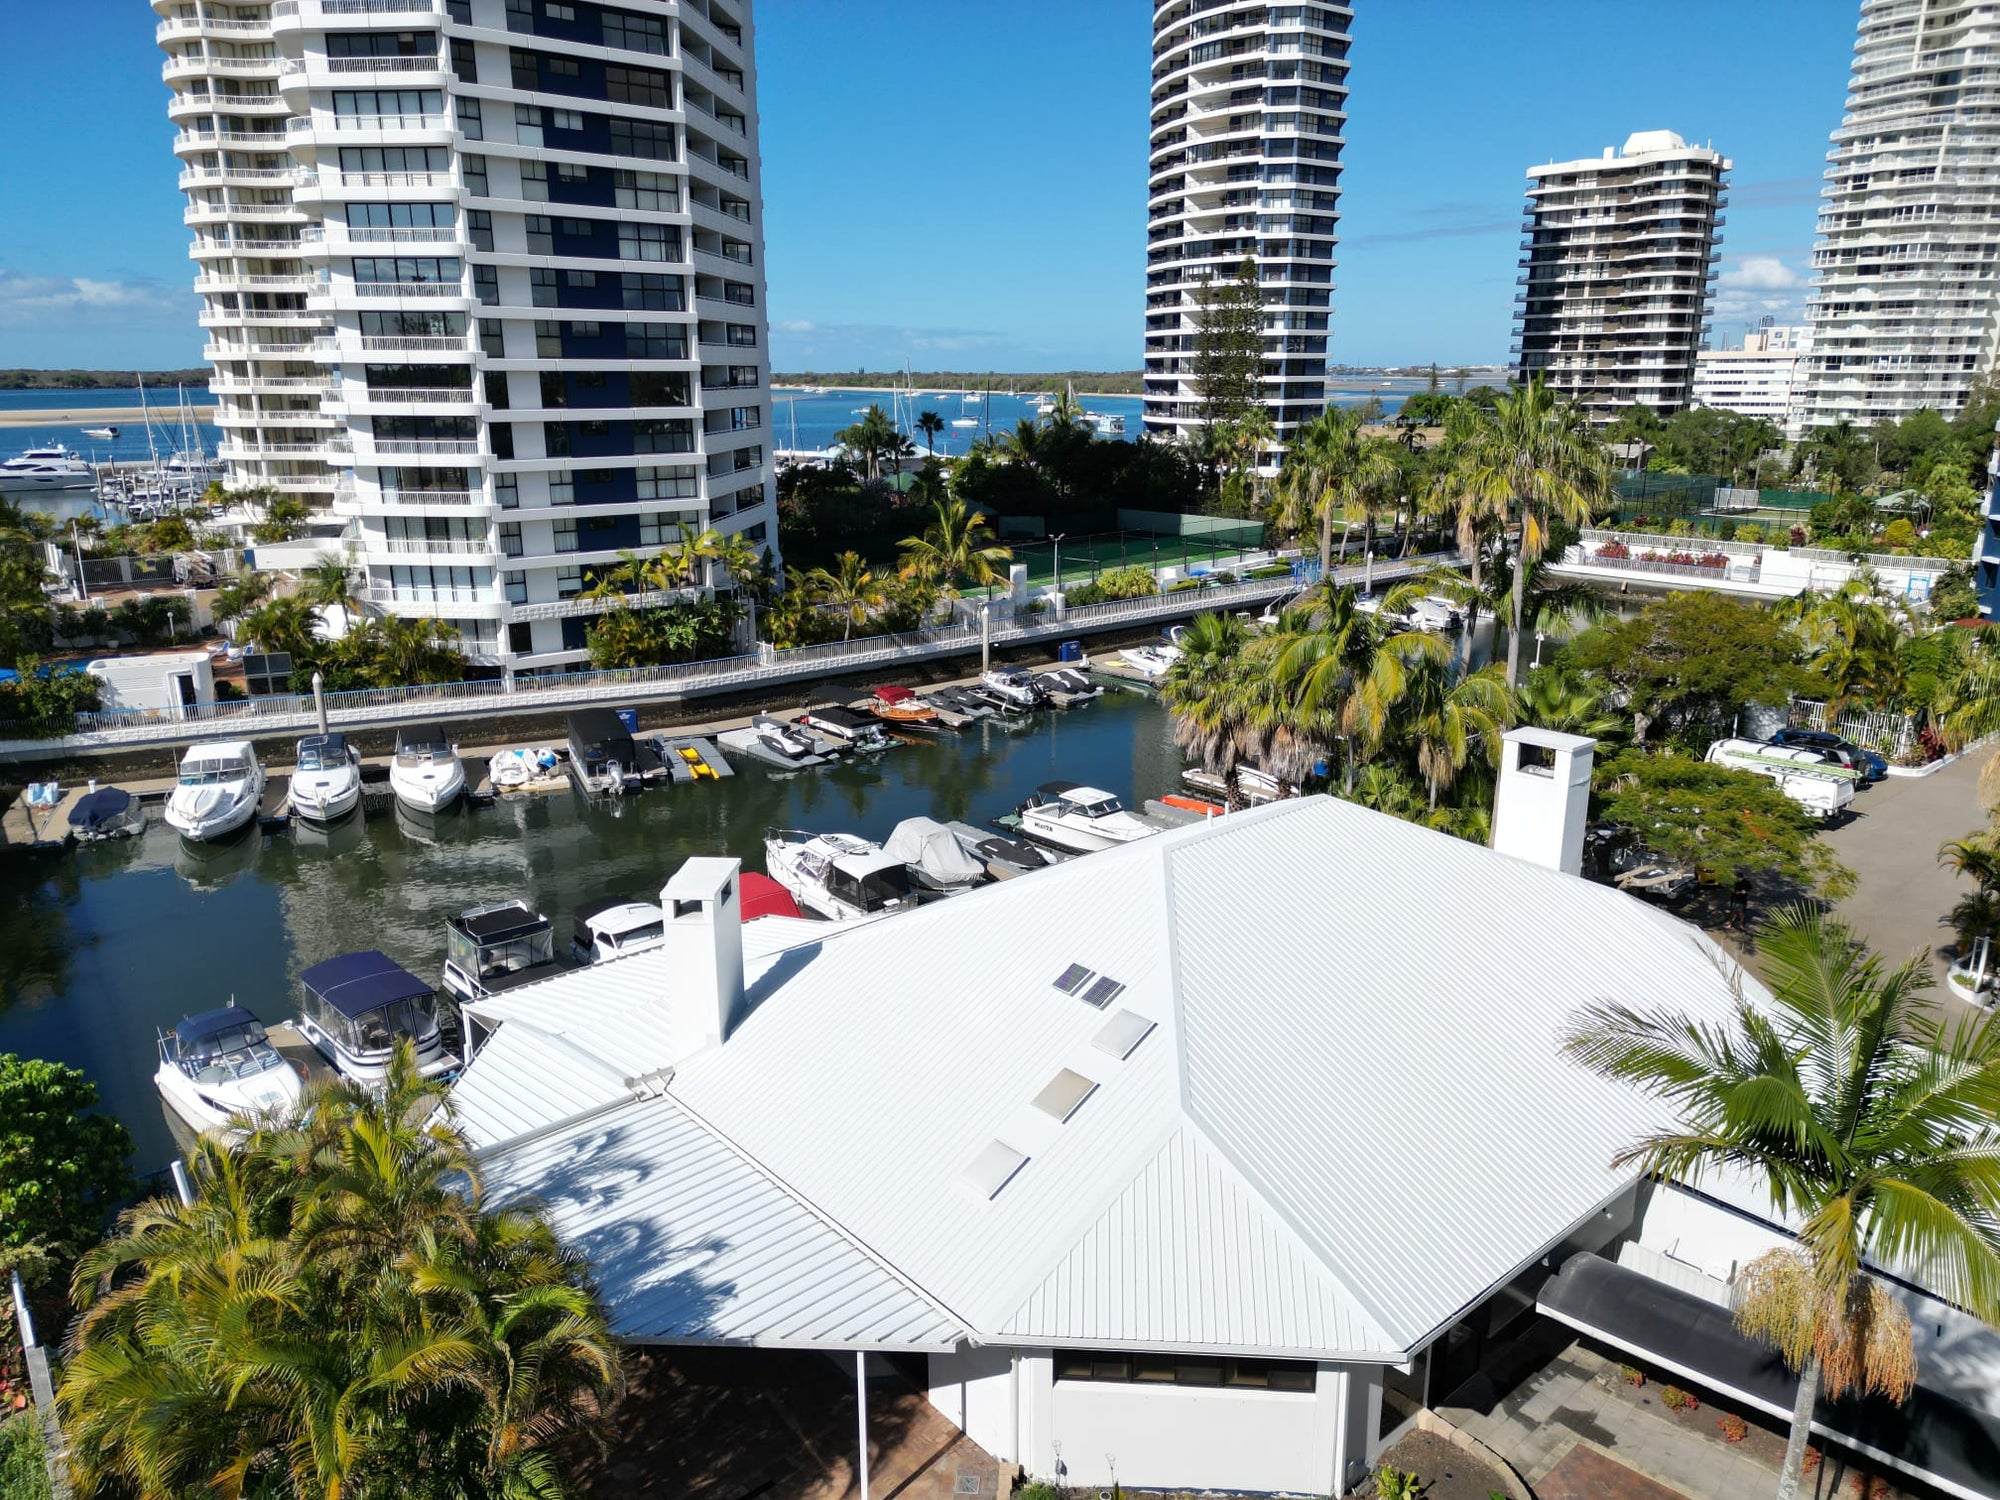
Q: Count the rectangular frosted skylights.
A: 3